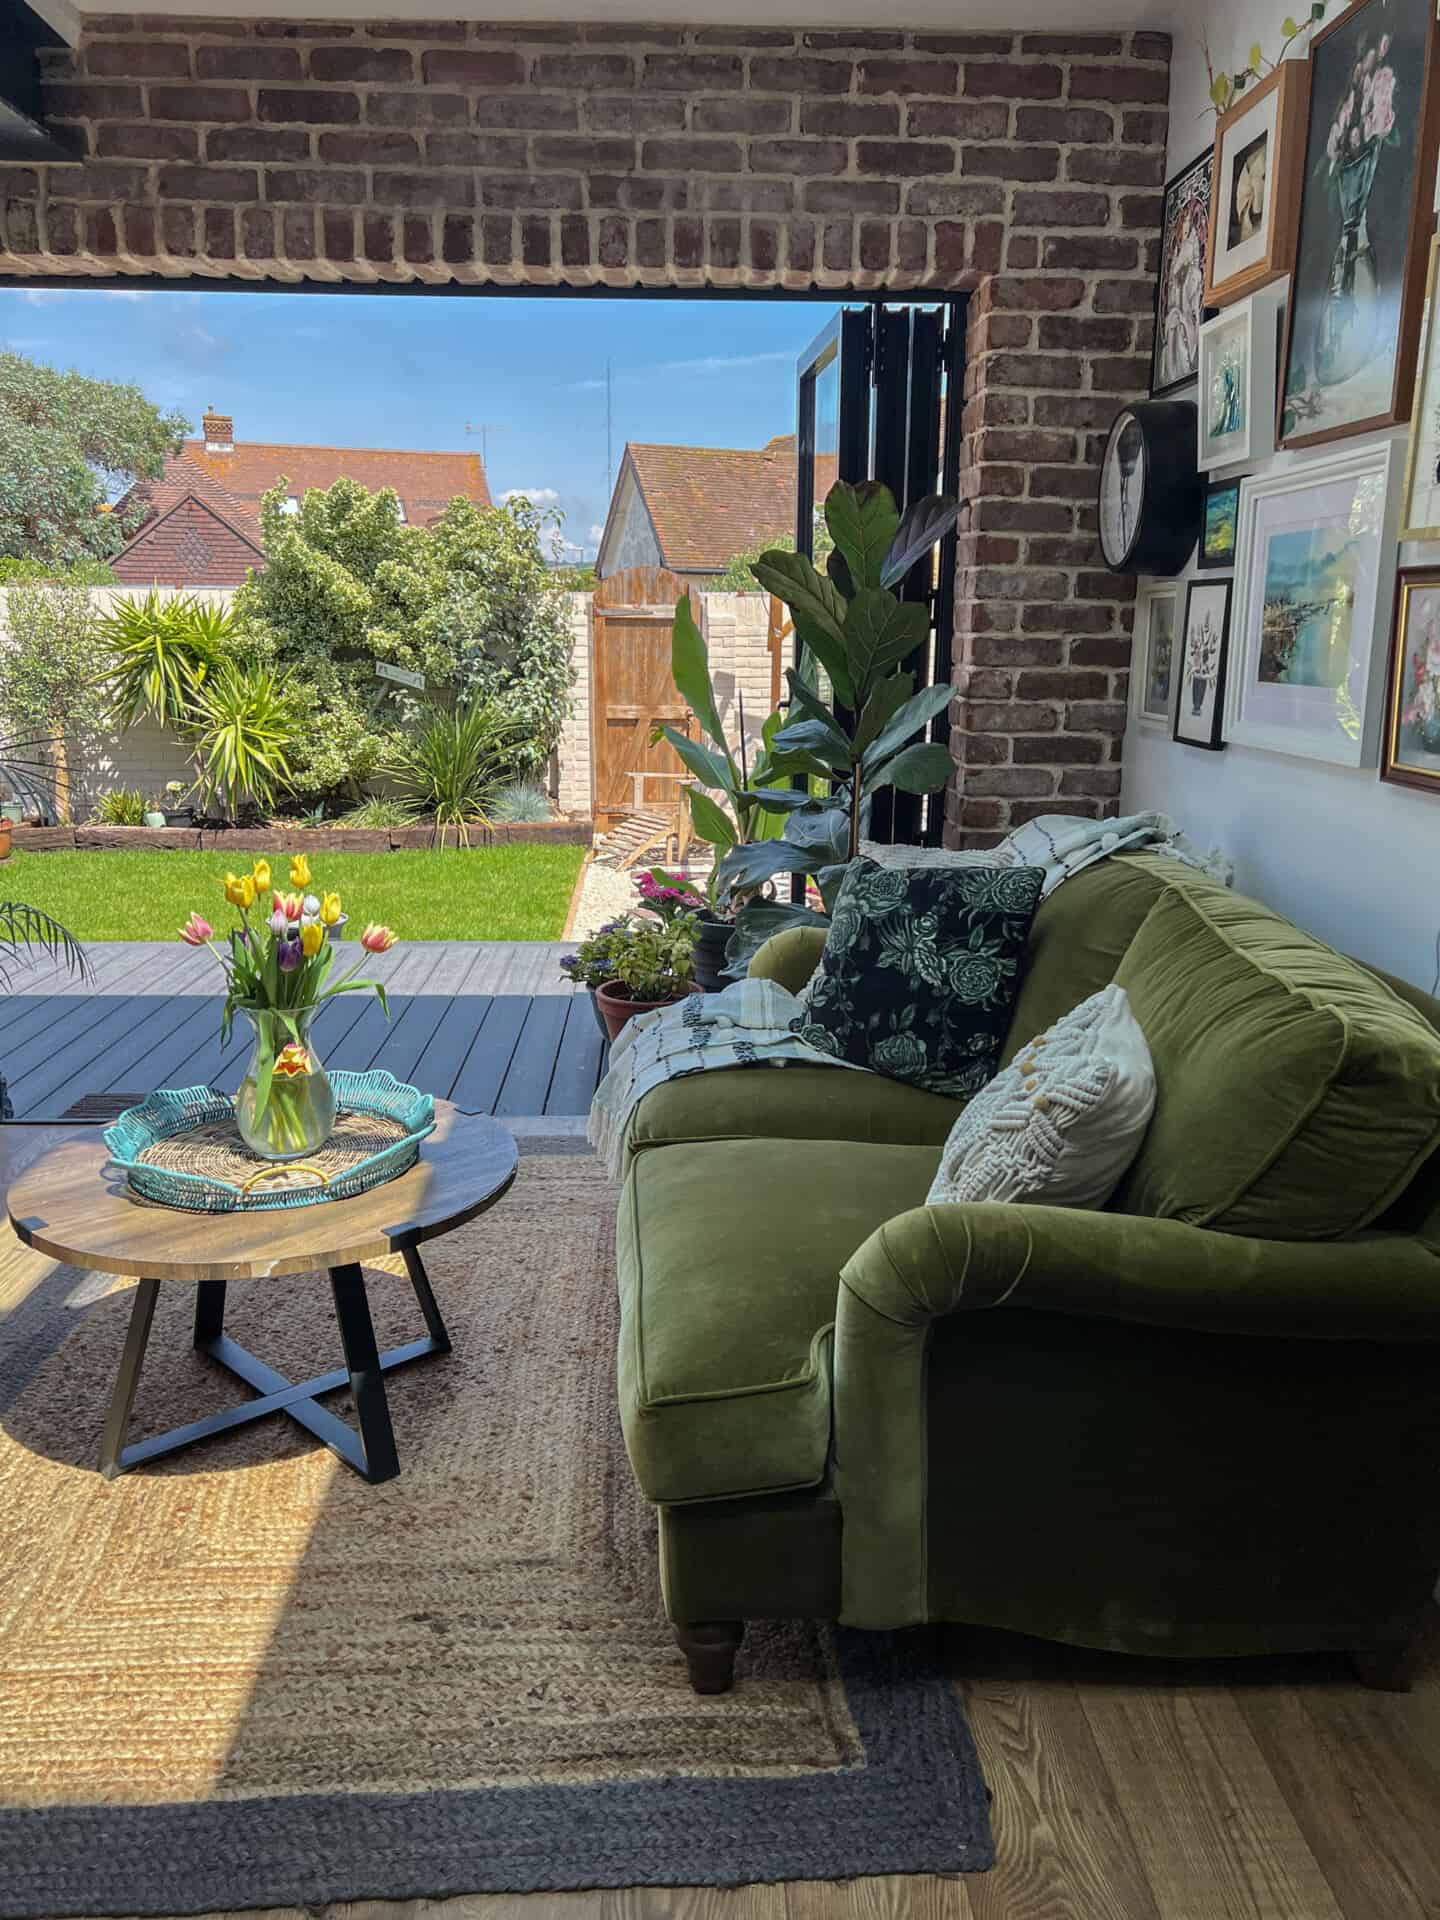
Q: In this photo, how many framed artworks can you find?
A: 10